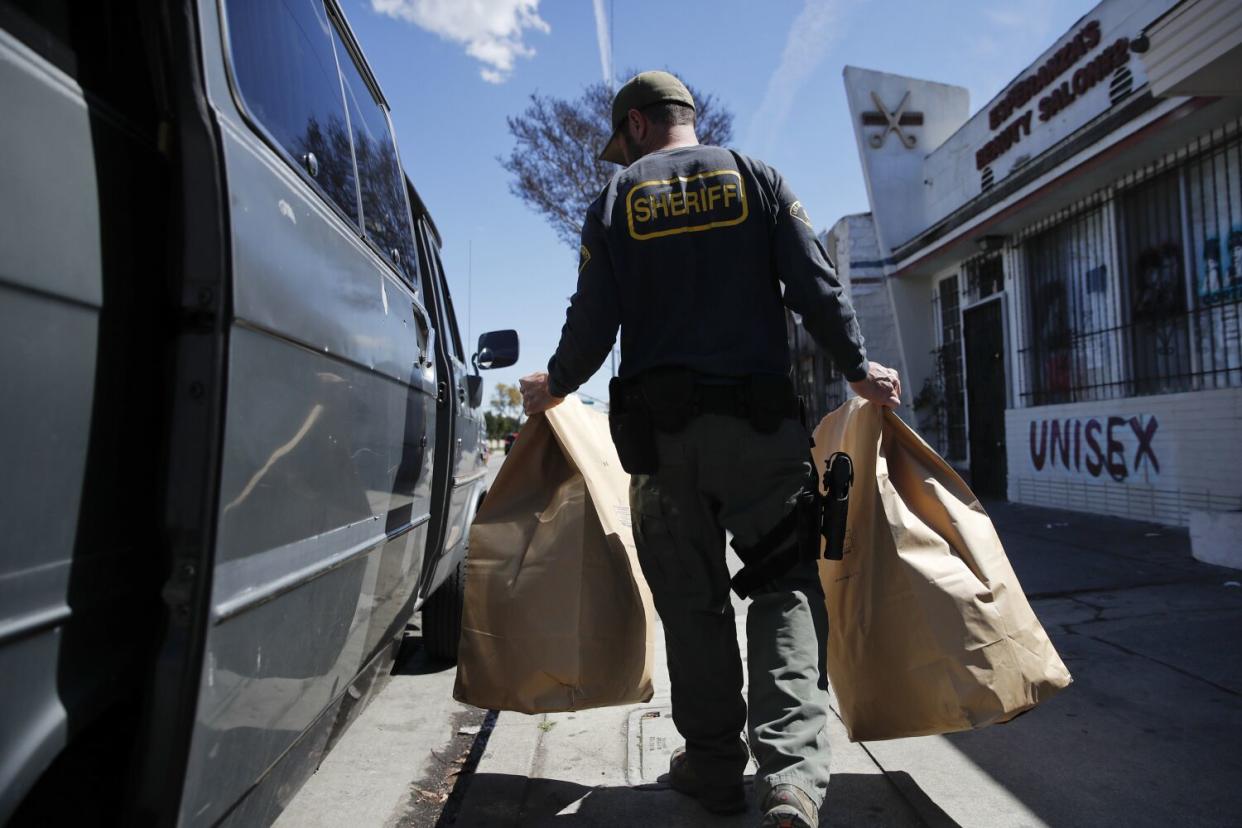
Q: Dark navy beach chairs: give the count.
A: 0